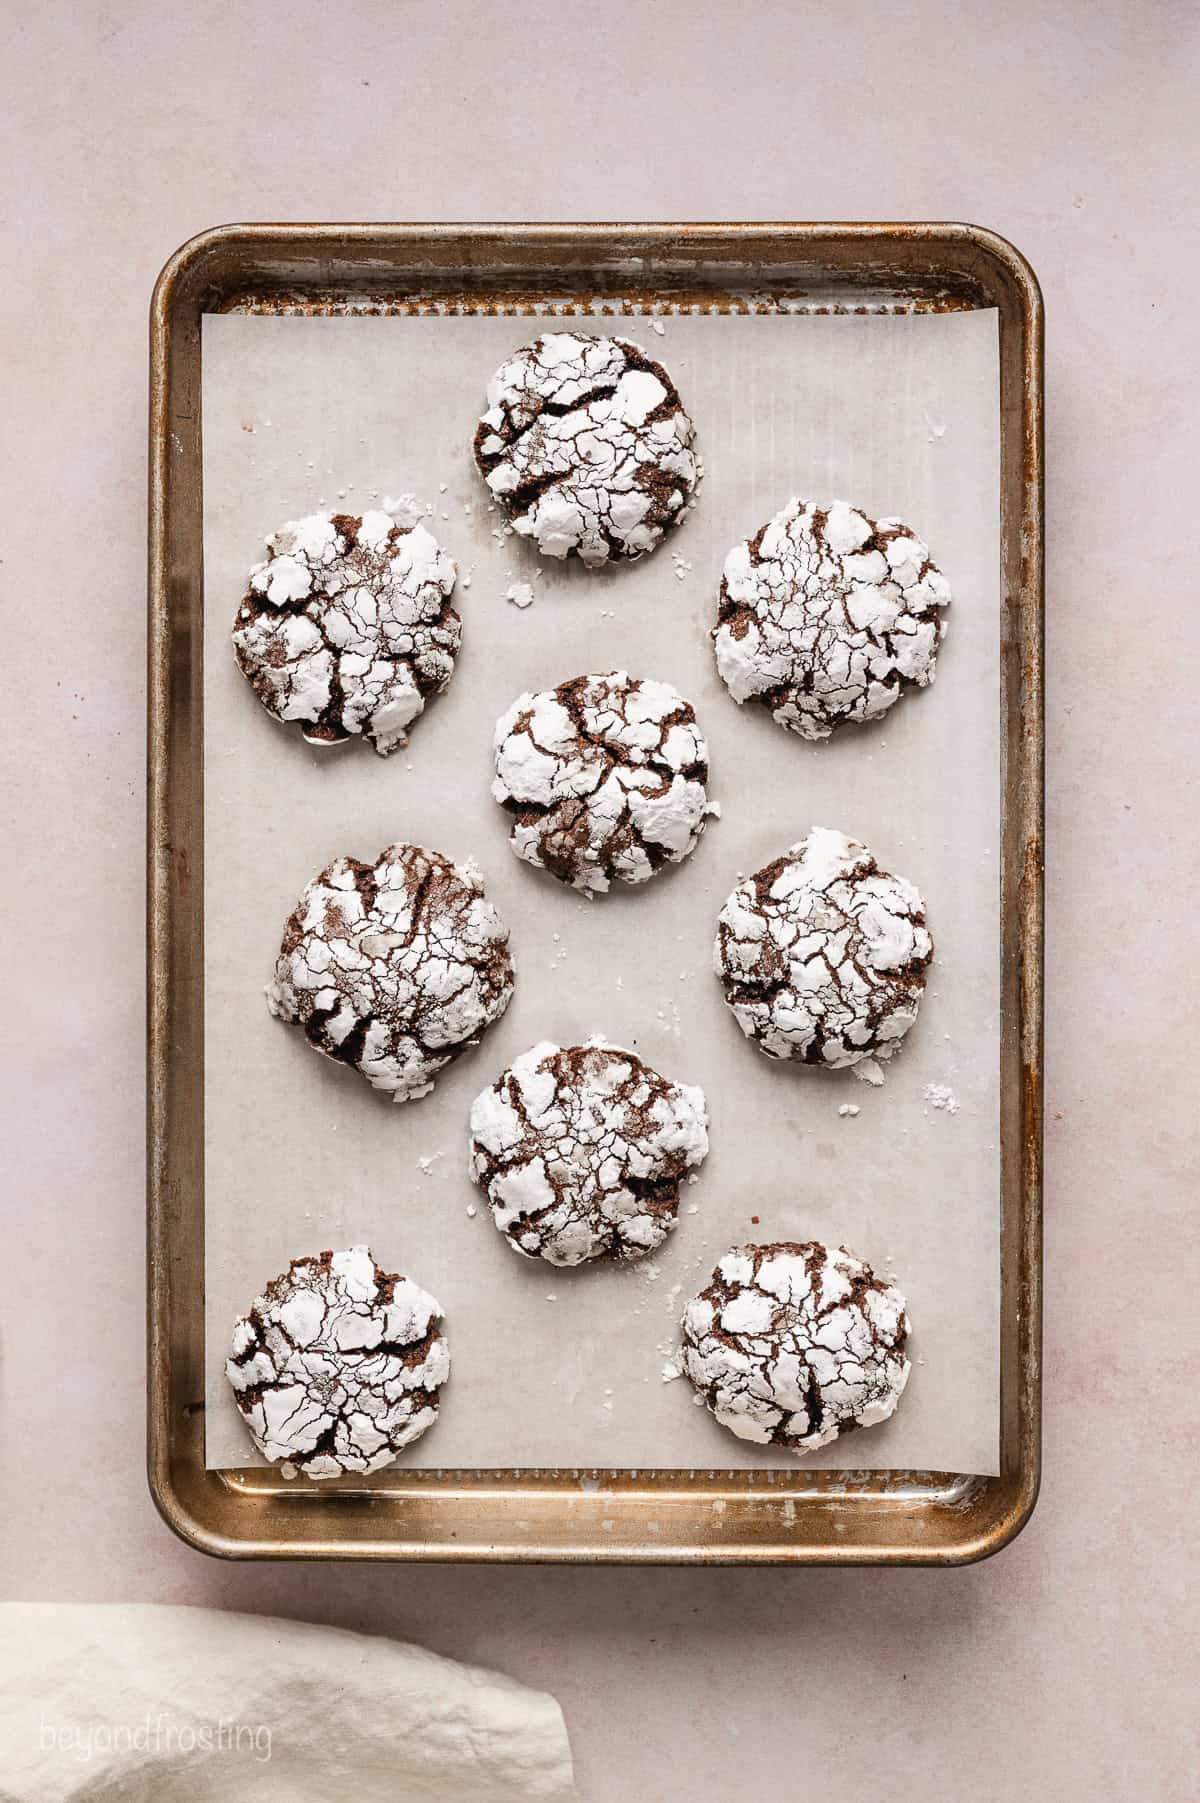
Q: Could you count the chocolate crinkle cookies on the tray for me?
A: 9